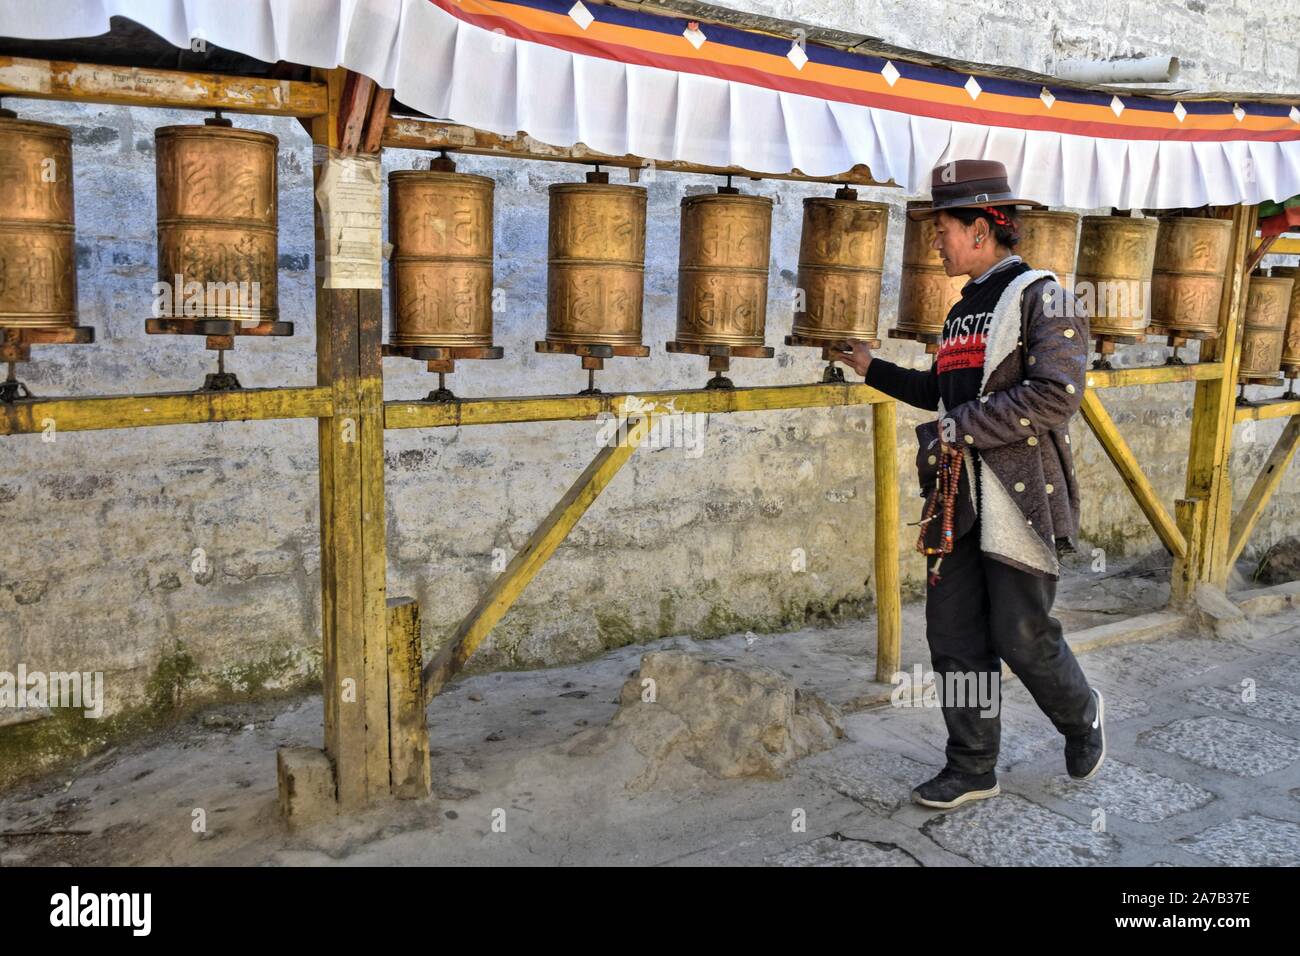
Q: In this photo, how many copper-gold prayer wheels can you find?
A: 12